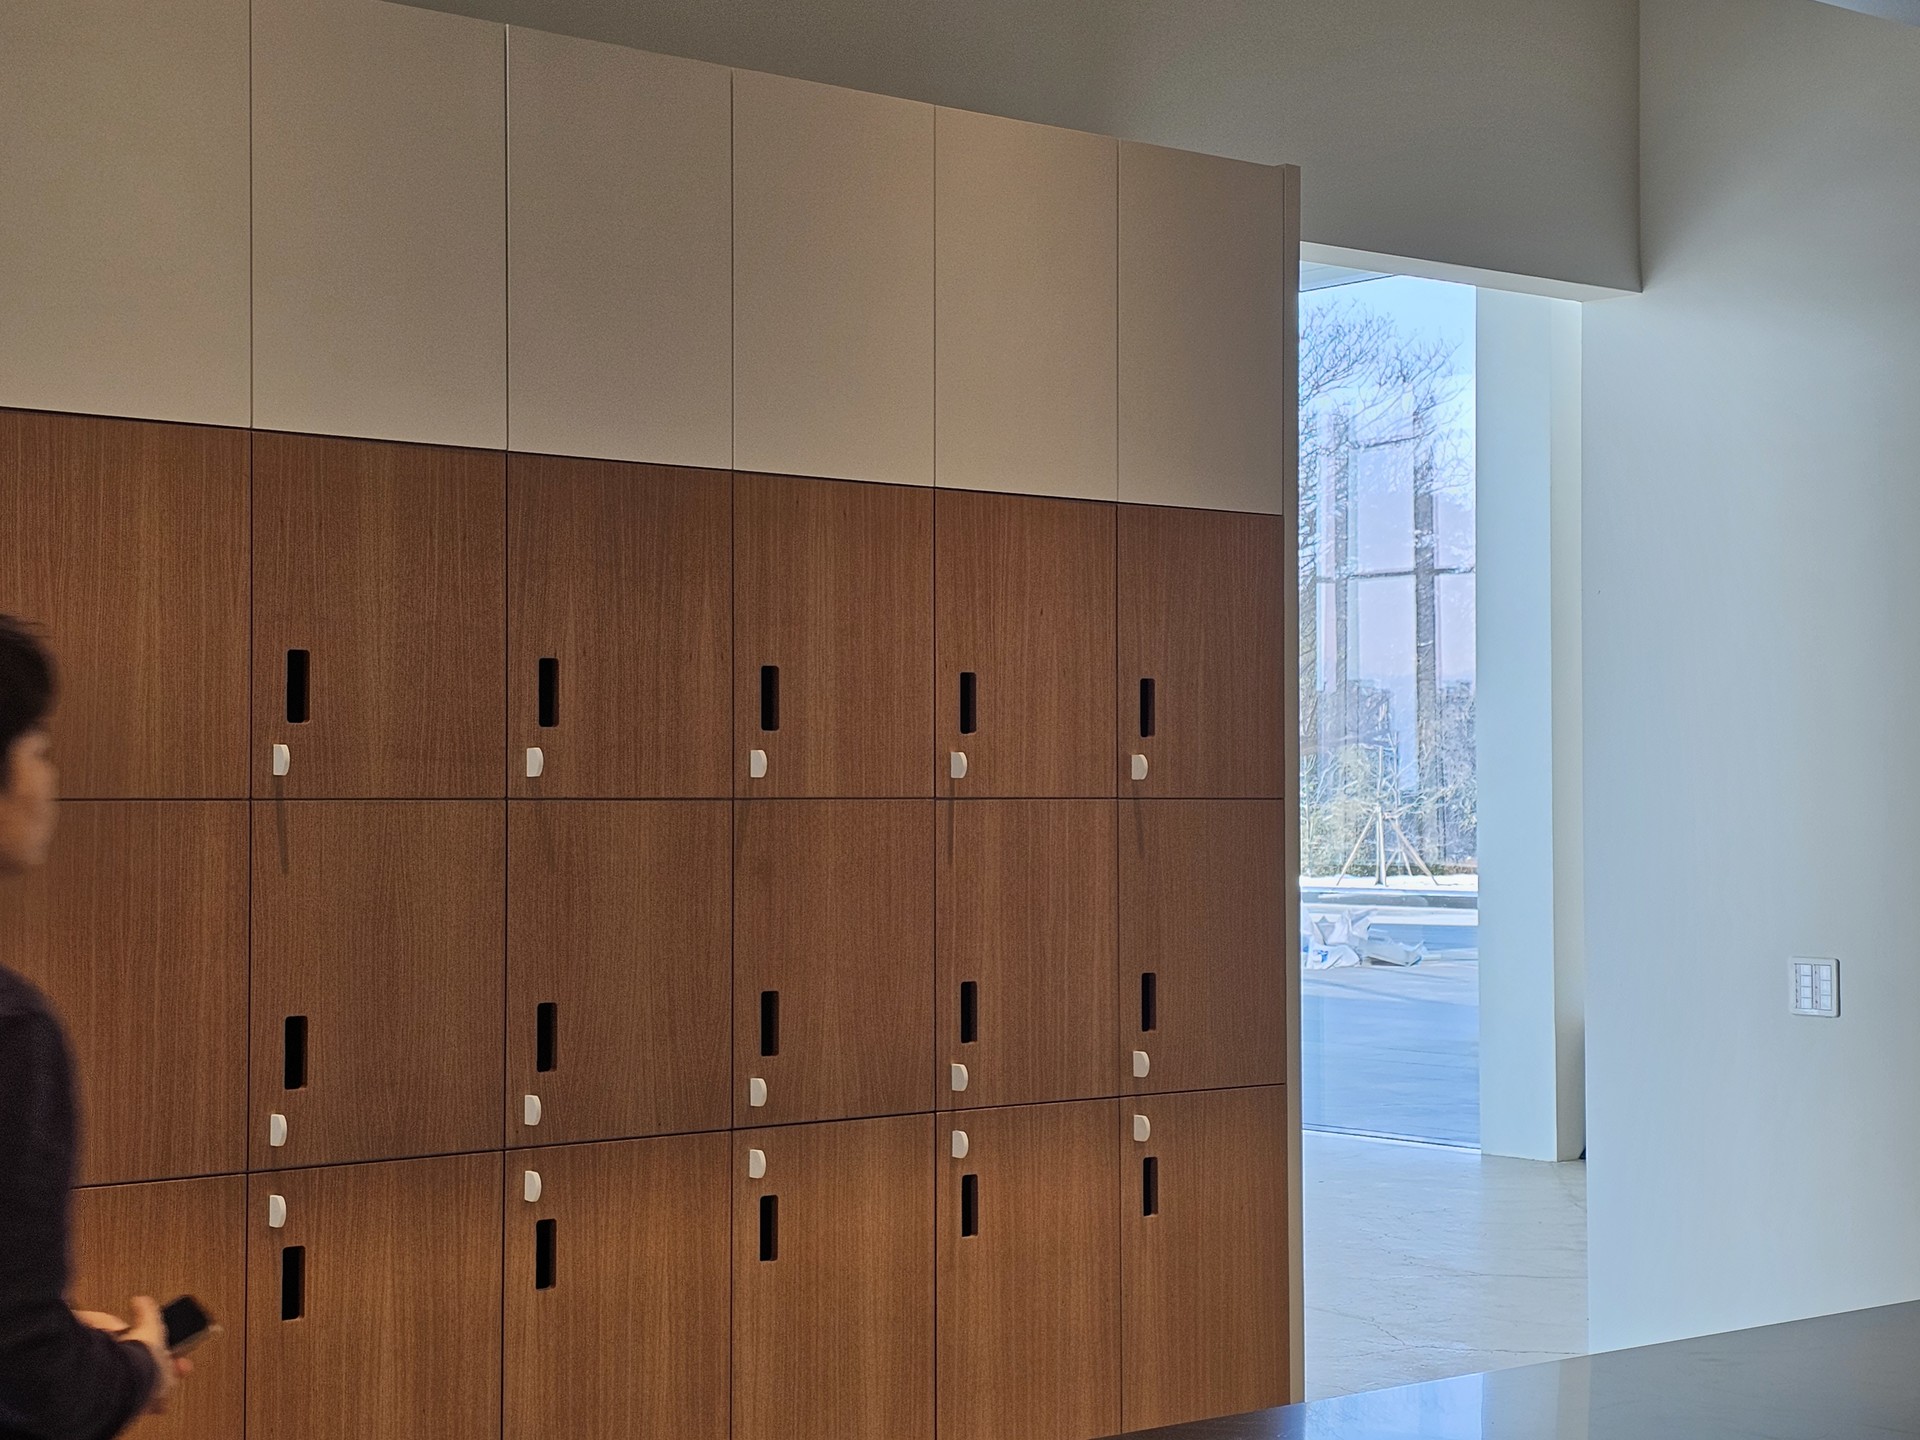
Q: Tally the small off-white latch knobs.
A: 15